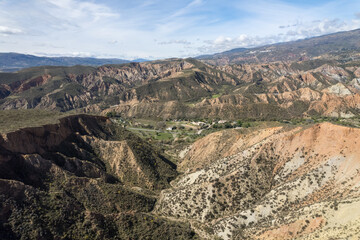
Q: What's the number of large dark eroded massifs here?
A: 1